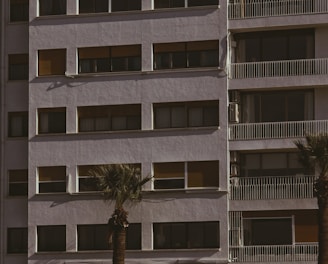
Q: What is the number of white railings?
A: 5